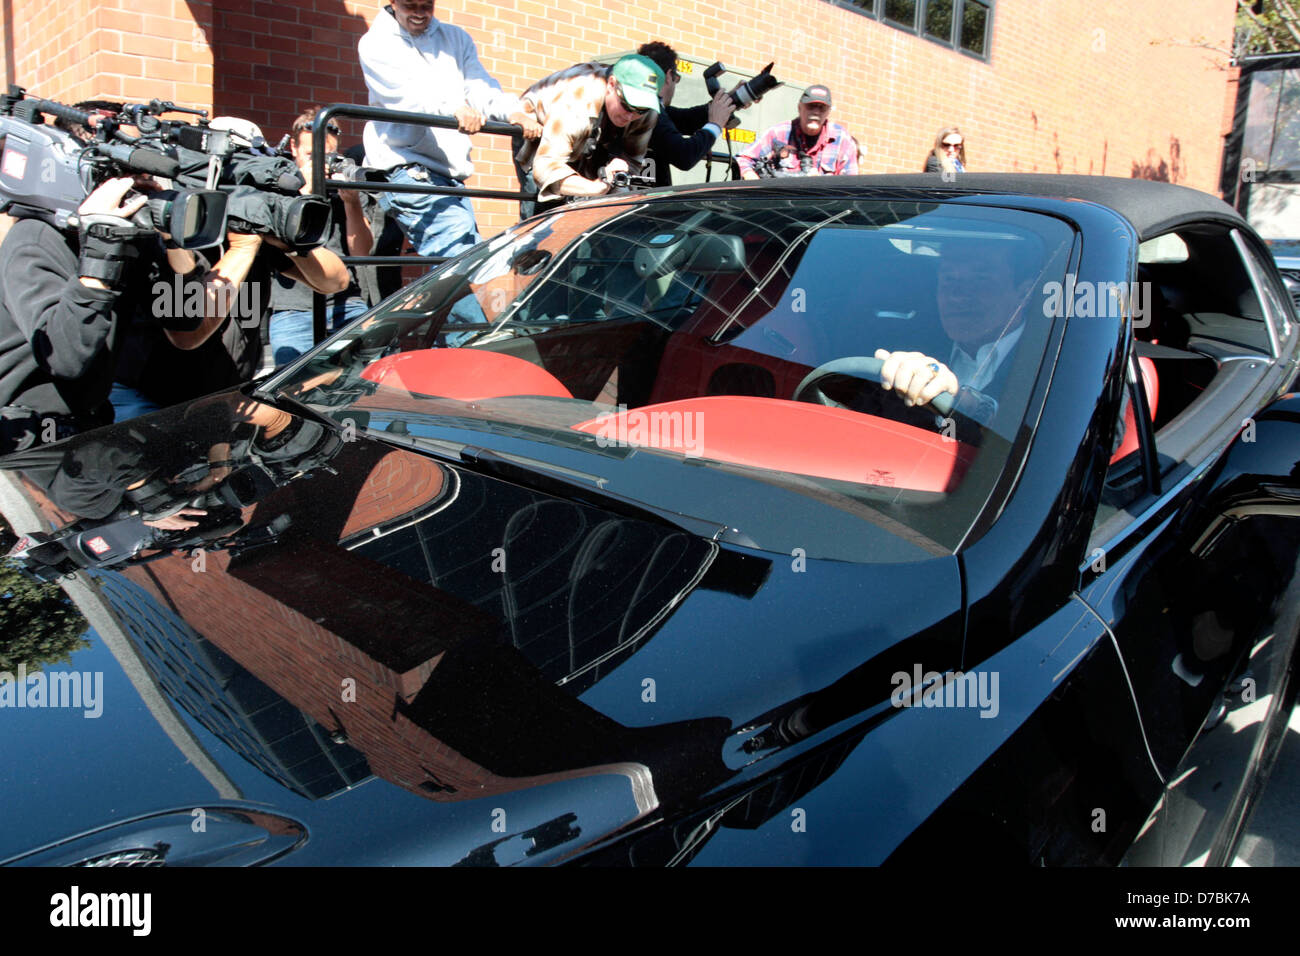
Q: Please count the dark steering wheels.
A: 1